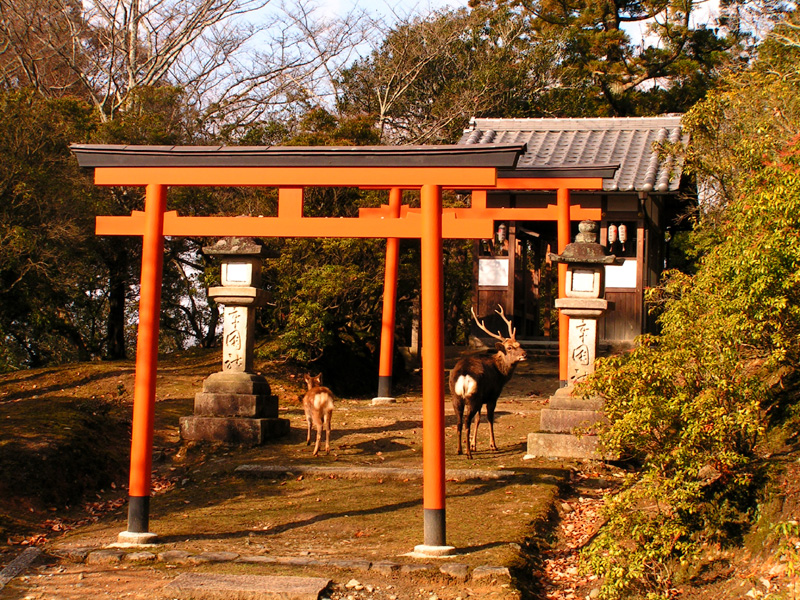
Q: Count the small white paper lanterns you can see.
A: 3